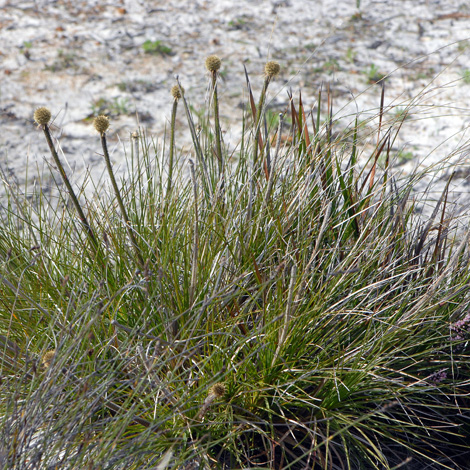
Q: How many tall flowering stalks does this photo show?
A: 5